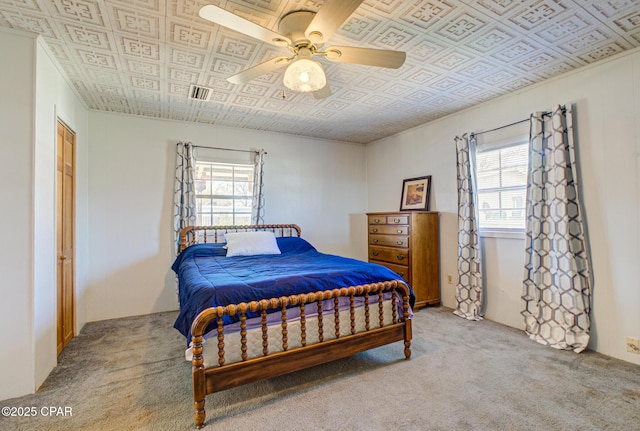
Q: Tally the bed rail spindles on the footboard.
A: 11